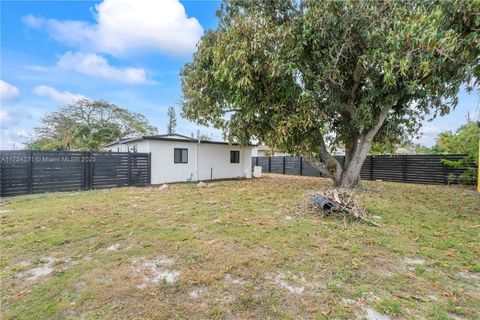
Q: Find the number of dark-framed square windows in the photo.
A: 2